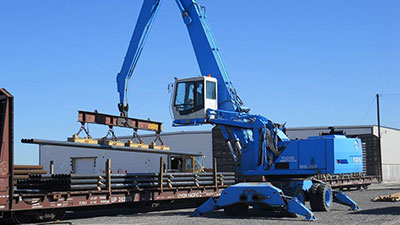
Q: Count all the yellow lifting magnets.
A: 4